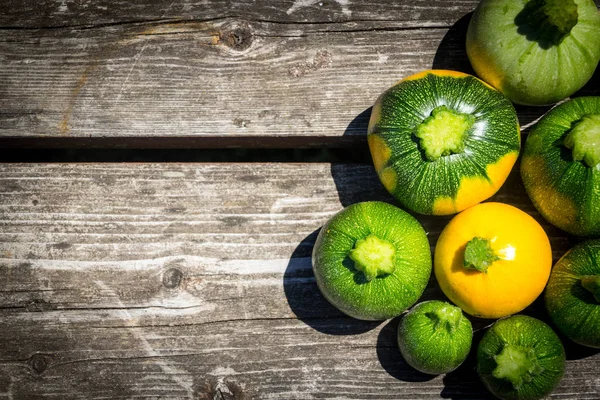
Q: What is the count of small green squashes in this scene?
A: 2